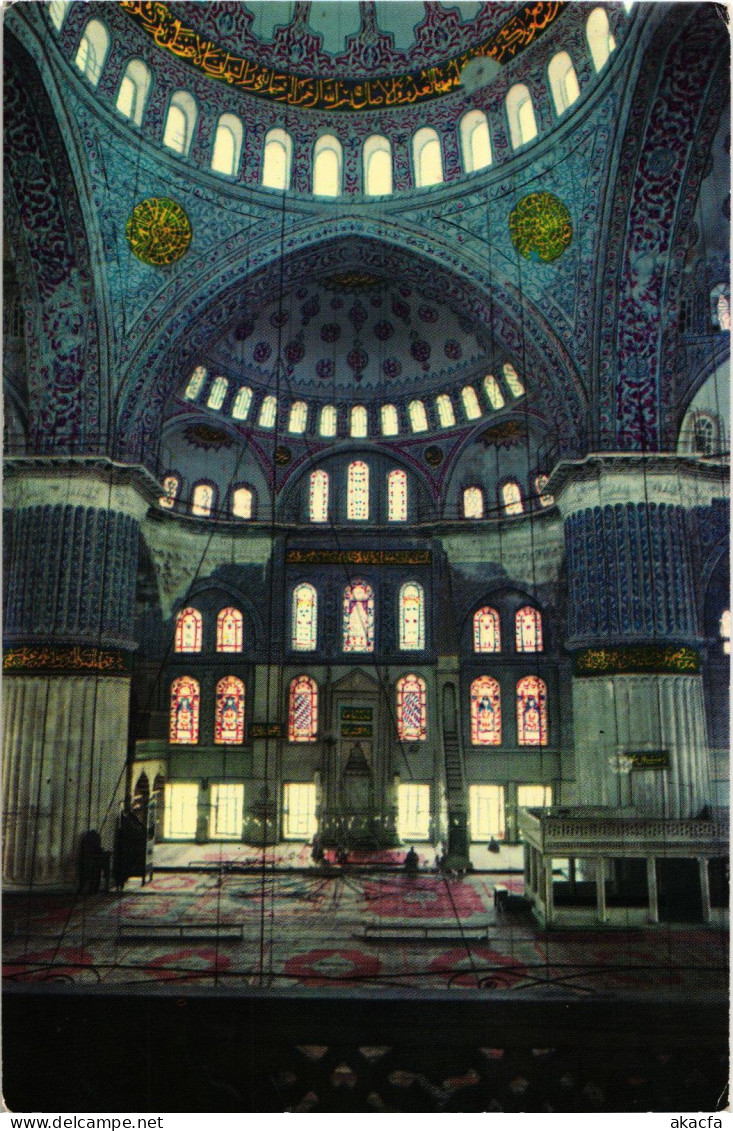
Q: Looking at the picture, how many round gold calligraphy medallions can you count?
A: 2